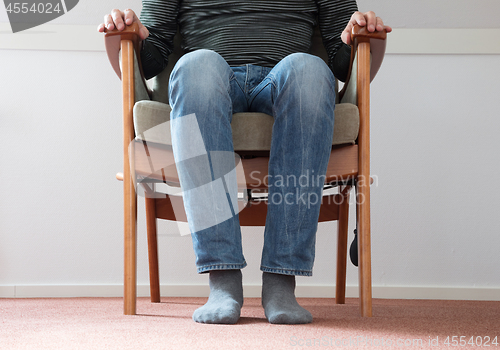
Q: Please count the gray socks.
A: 2